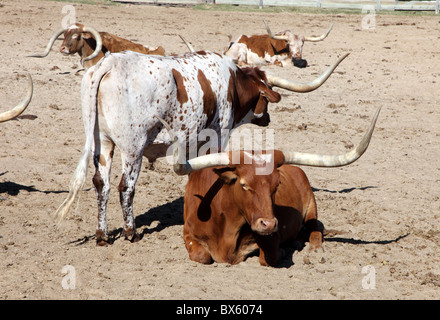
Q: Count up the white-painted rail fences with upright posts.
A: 1